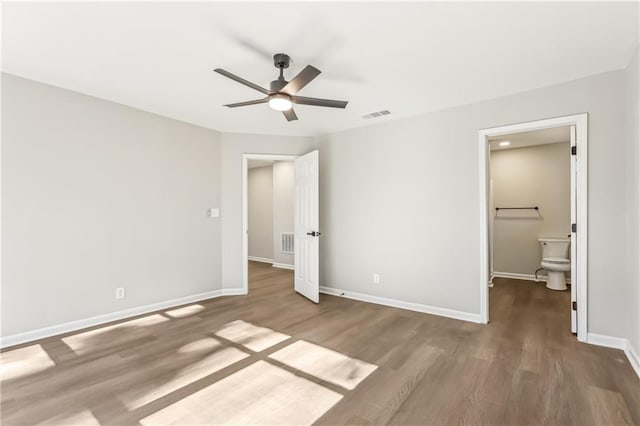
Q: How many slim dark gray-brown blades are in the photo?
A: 5